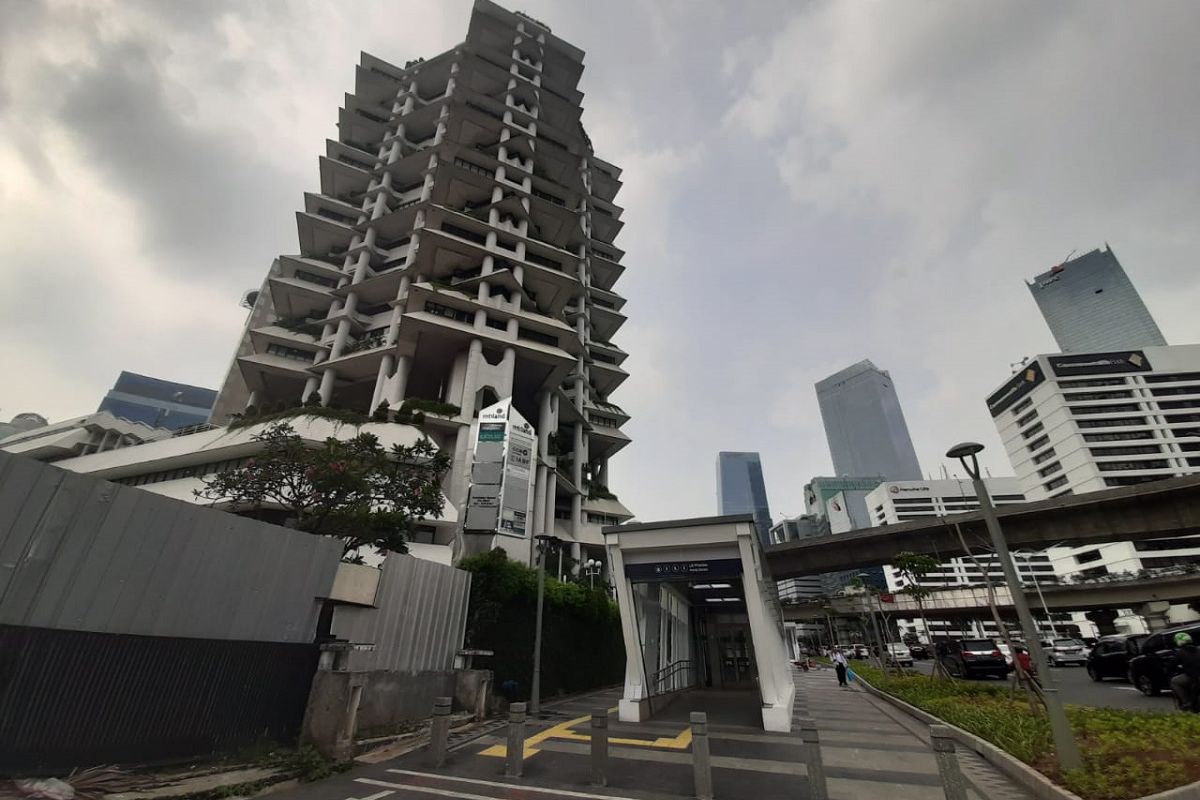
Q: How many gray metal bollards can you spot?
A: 6